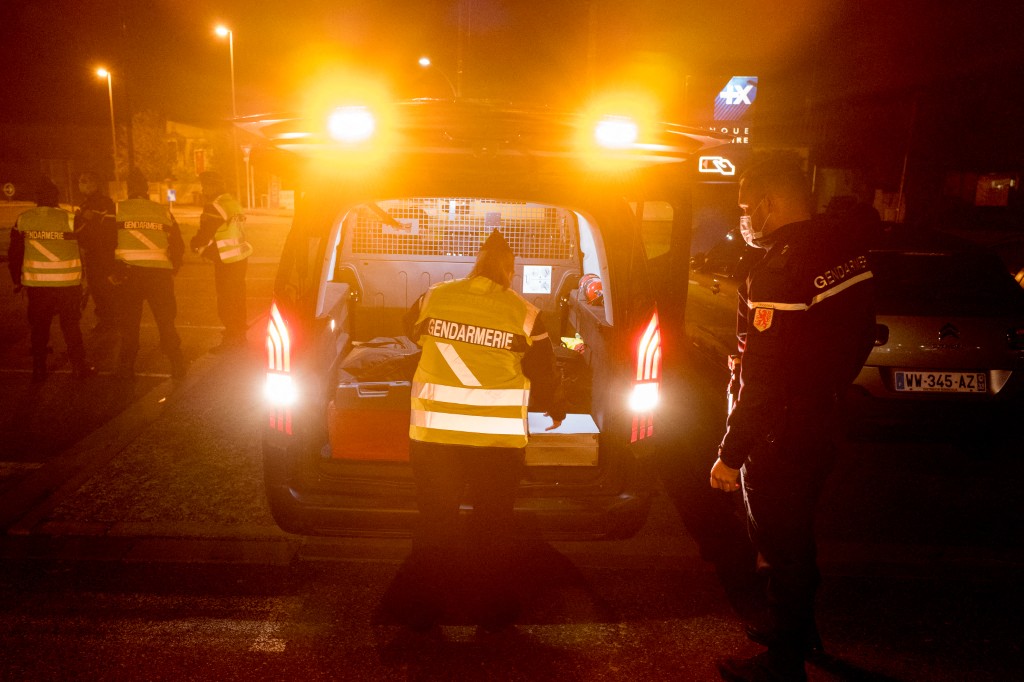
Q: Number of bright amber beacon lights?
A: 2